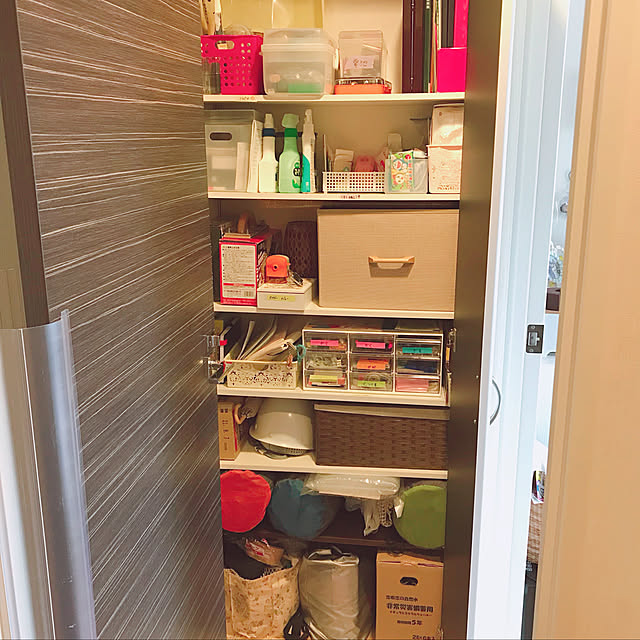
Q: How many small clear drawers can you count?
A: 9